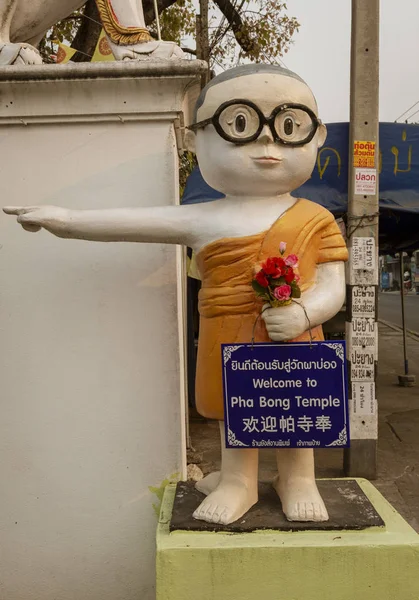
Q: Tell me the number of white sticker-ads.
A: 6